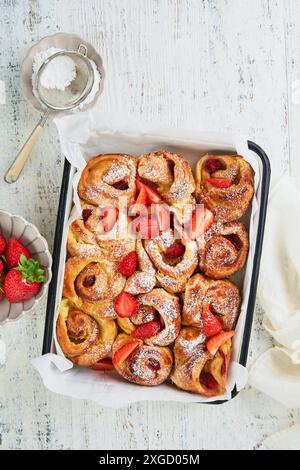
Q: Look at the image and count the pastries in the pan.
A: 12